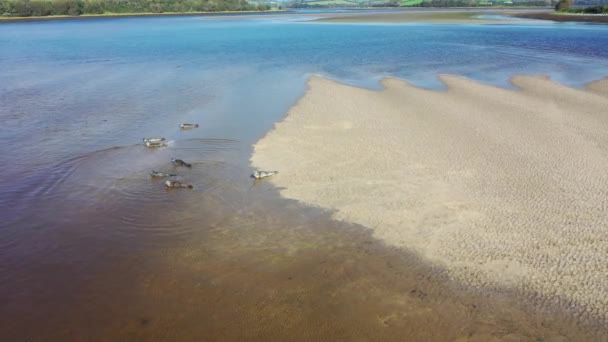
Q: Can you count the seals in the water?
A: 6